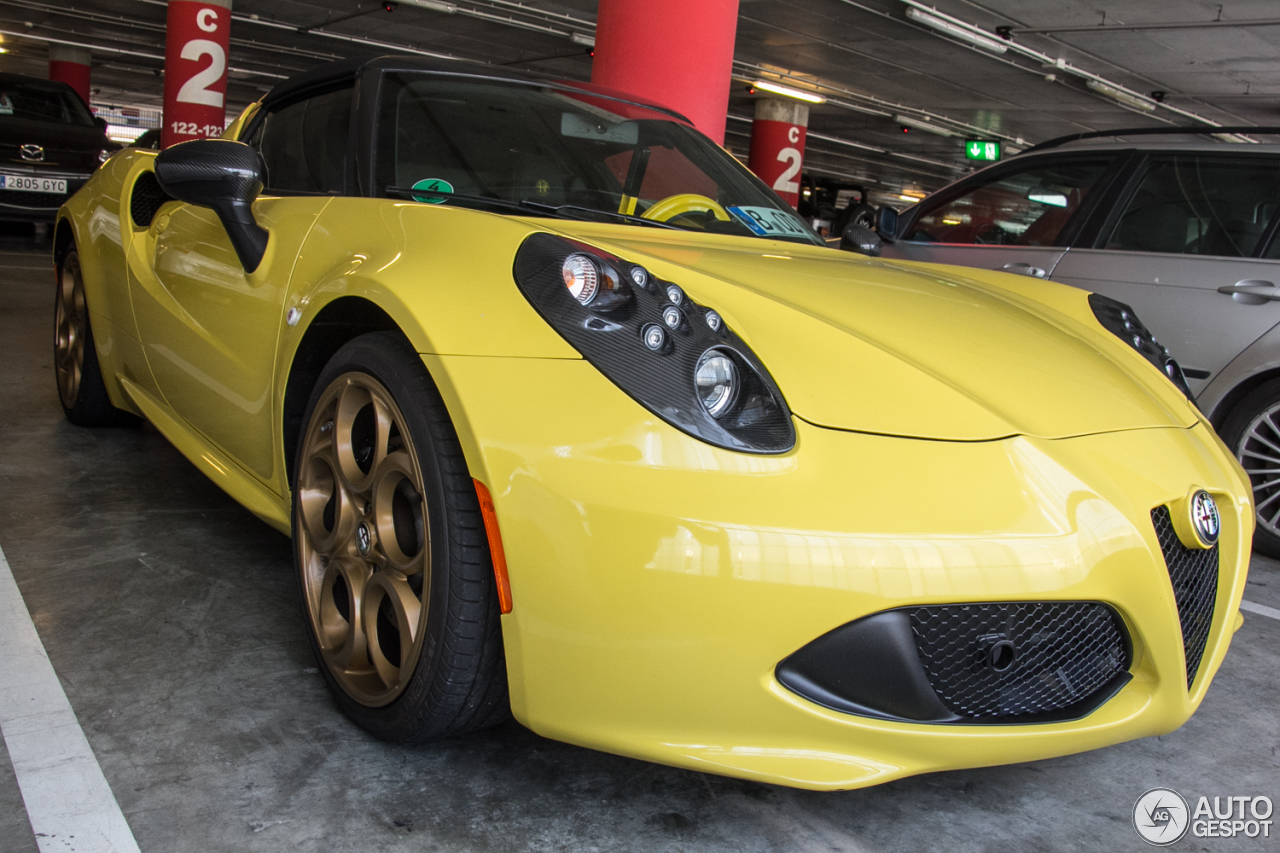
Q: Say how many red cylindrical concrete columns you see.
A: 4